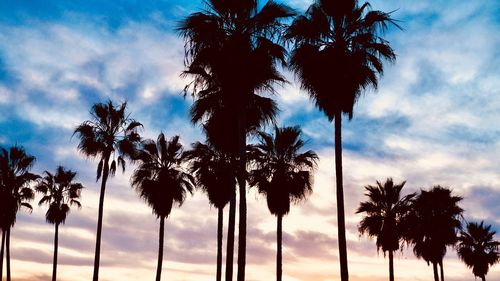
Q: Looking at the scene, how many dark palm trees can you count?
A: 14